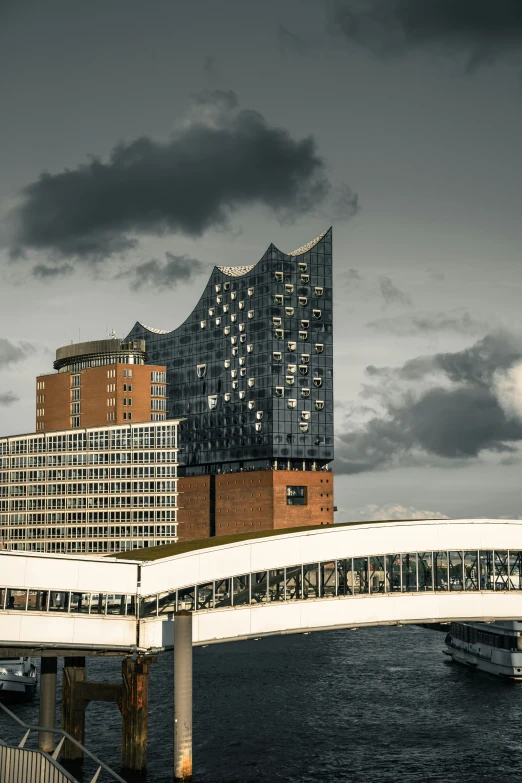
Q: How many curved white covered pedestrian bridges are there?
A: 1